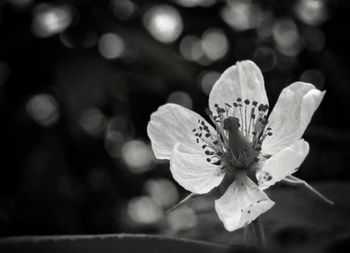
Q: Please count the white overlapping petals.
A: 6